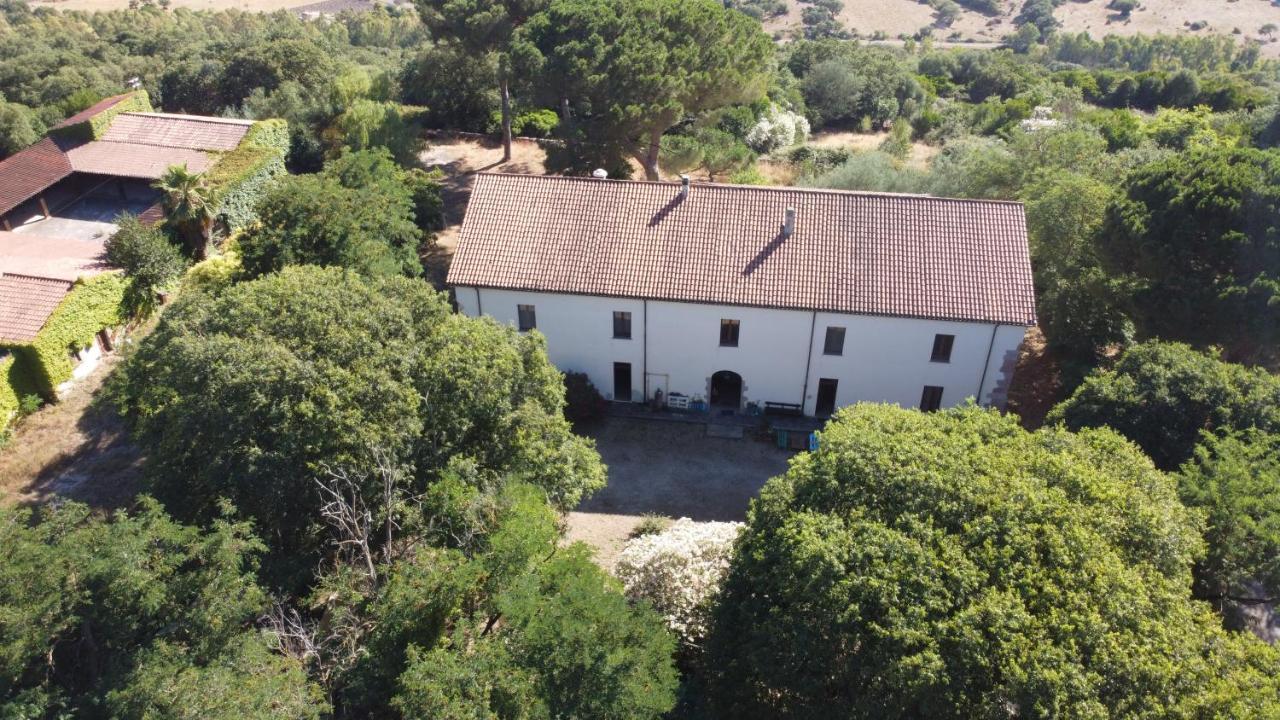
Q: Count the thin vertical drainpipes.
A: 4